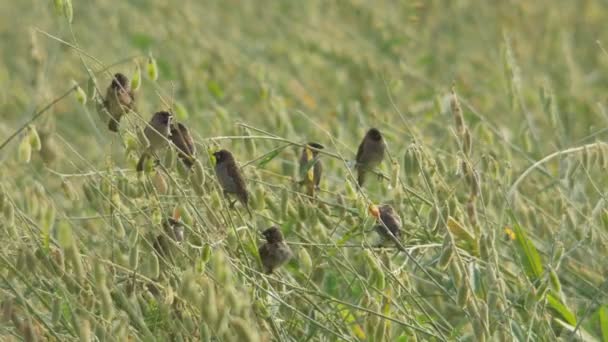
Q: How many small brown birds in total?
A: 9